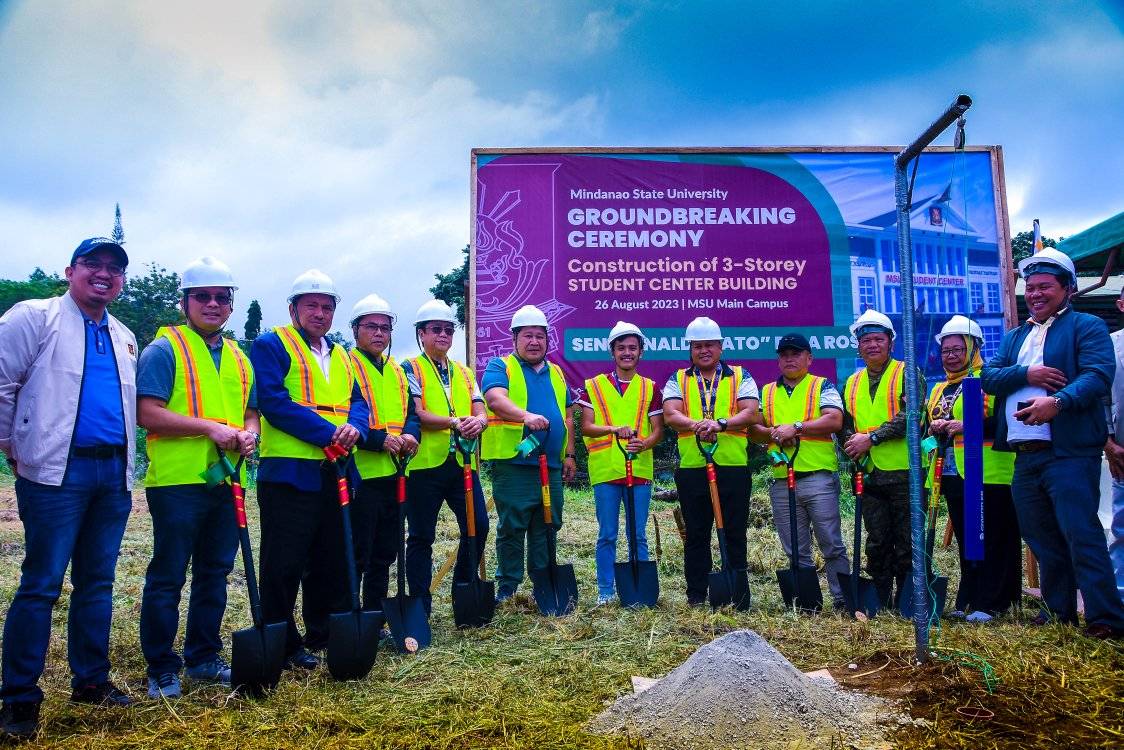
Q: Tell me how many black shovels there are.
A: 10